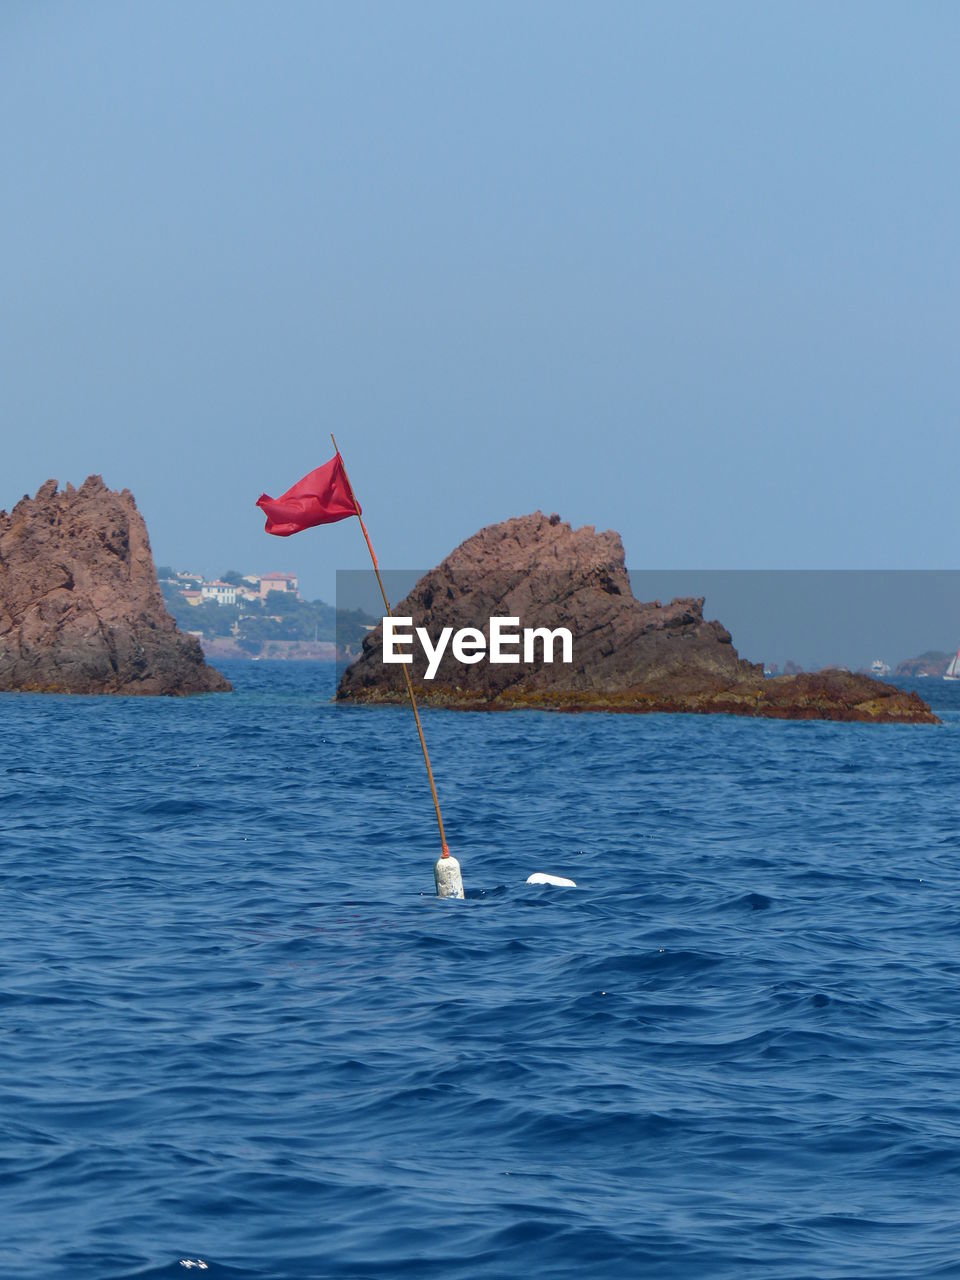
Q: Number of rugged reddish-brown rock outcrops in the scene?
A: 2